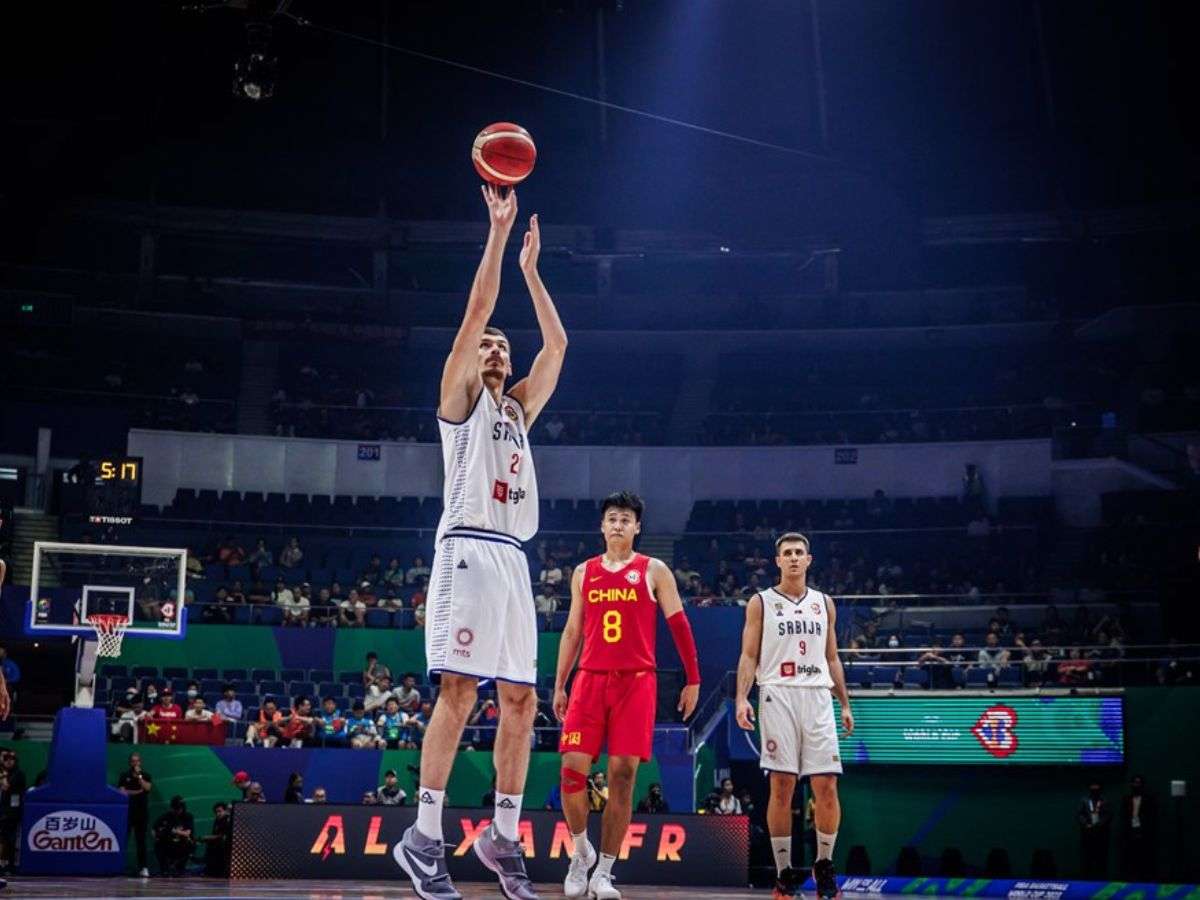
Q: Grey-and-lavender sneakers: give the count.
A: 2